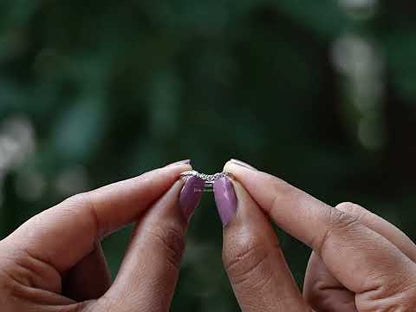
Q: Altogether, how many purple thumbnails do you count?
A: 2